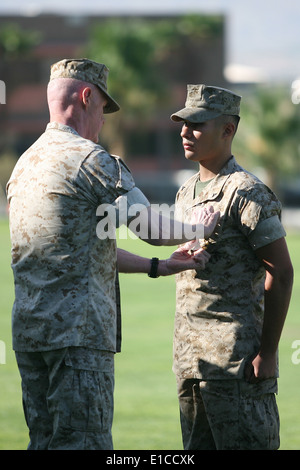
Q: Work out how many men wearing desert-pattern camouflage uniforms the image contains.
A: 2